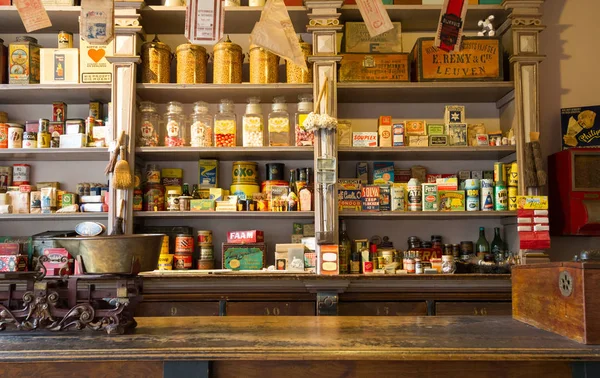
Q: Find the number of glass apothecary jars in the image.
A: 7